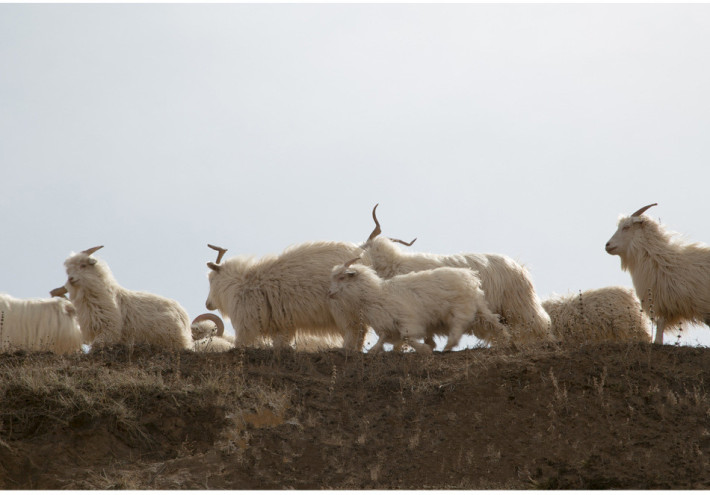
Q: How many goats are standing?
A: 4